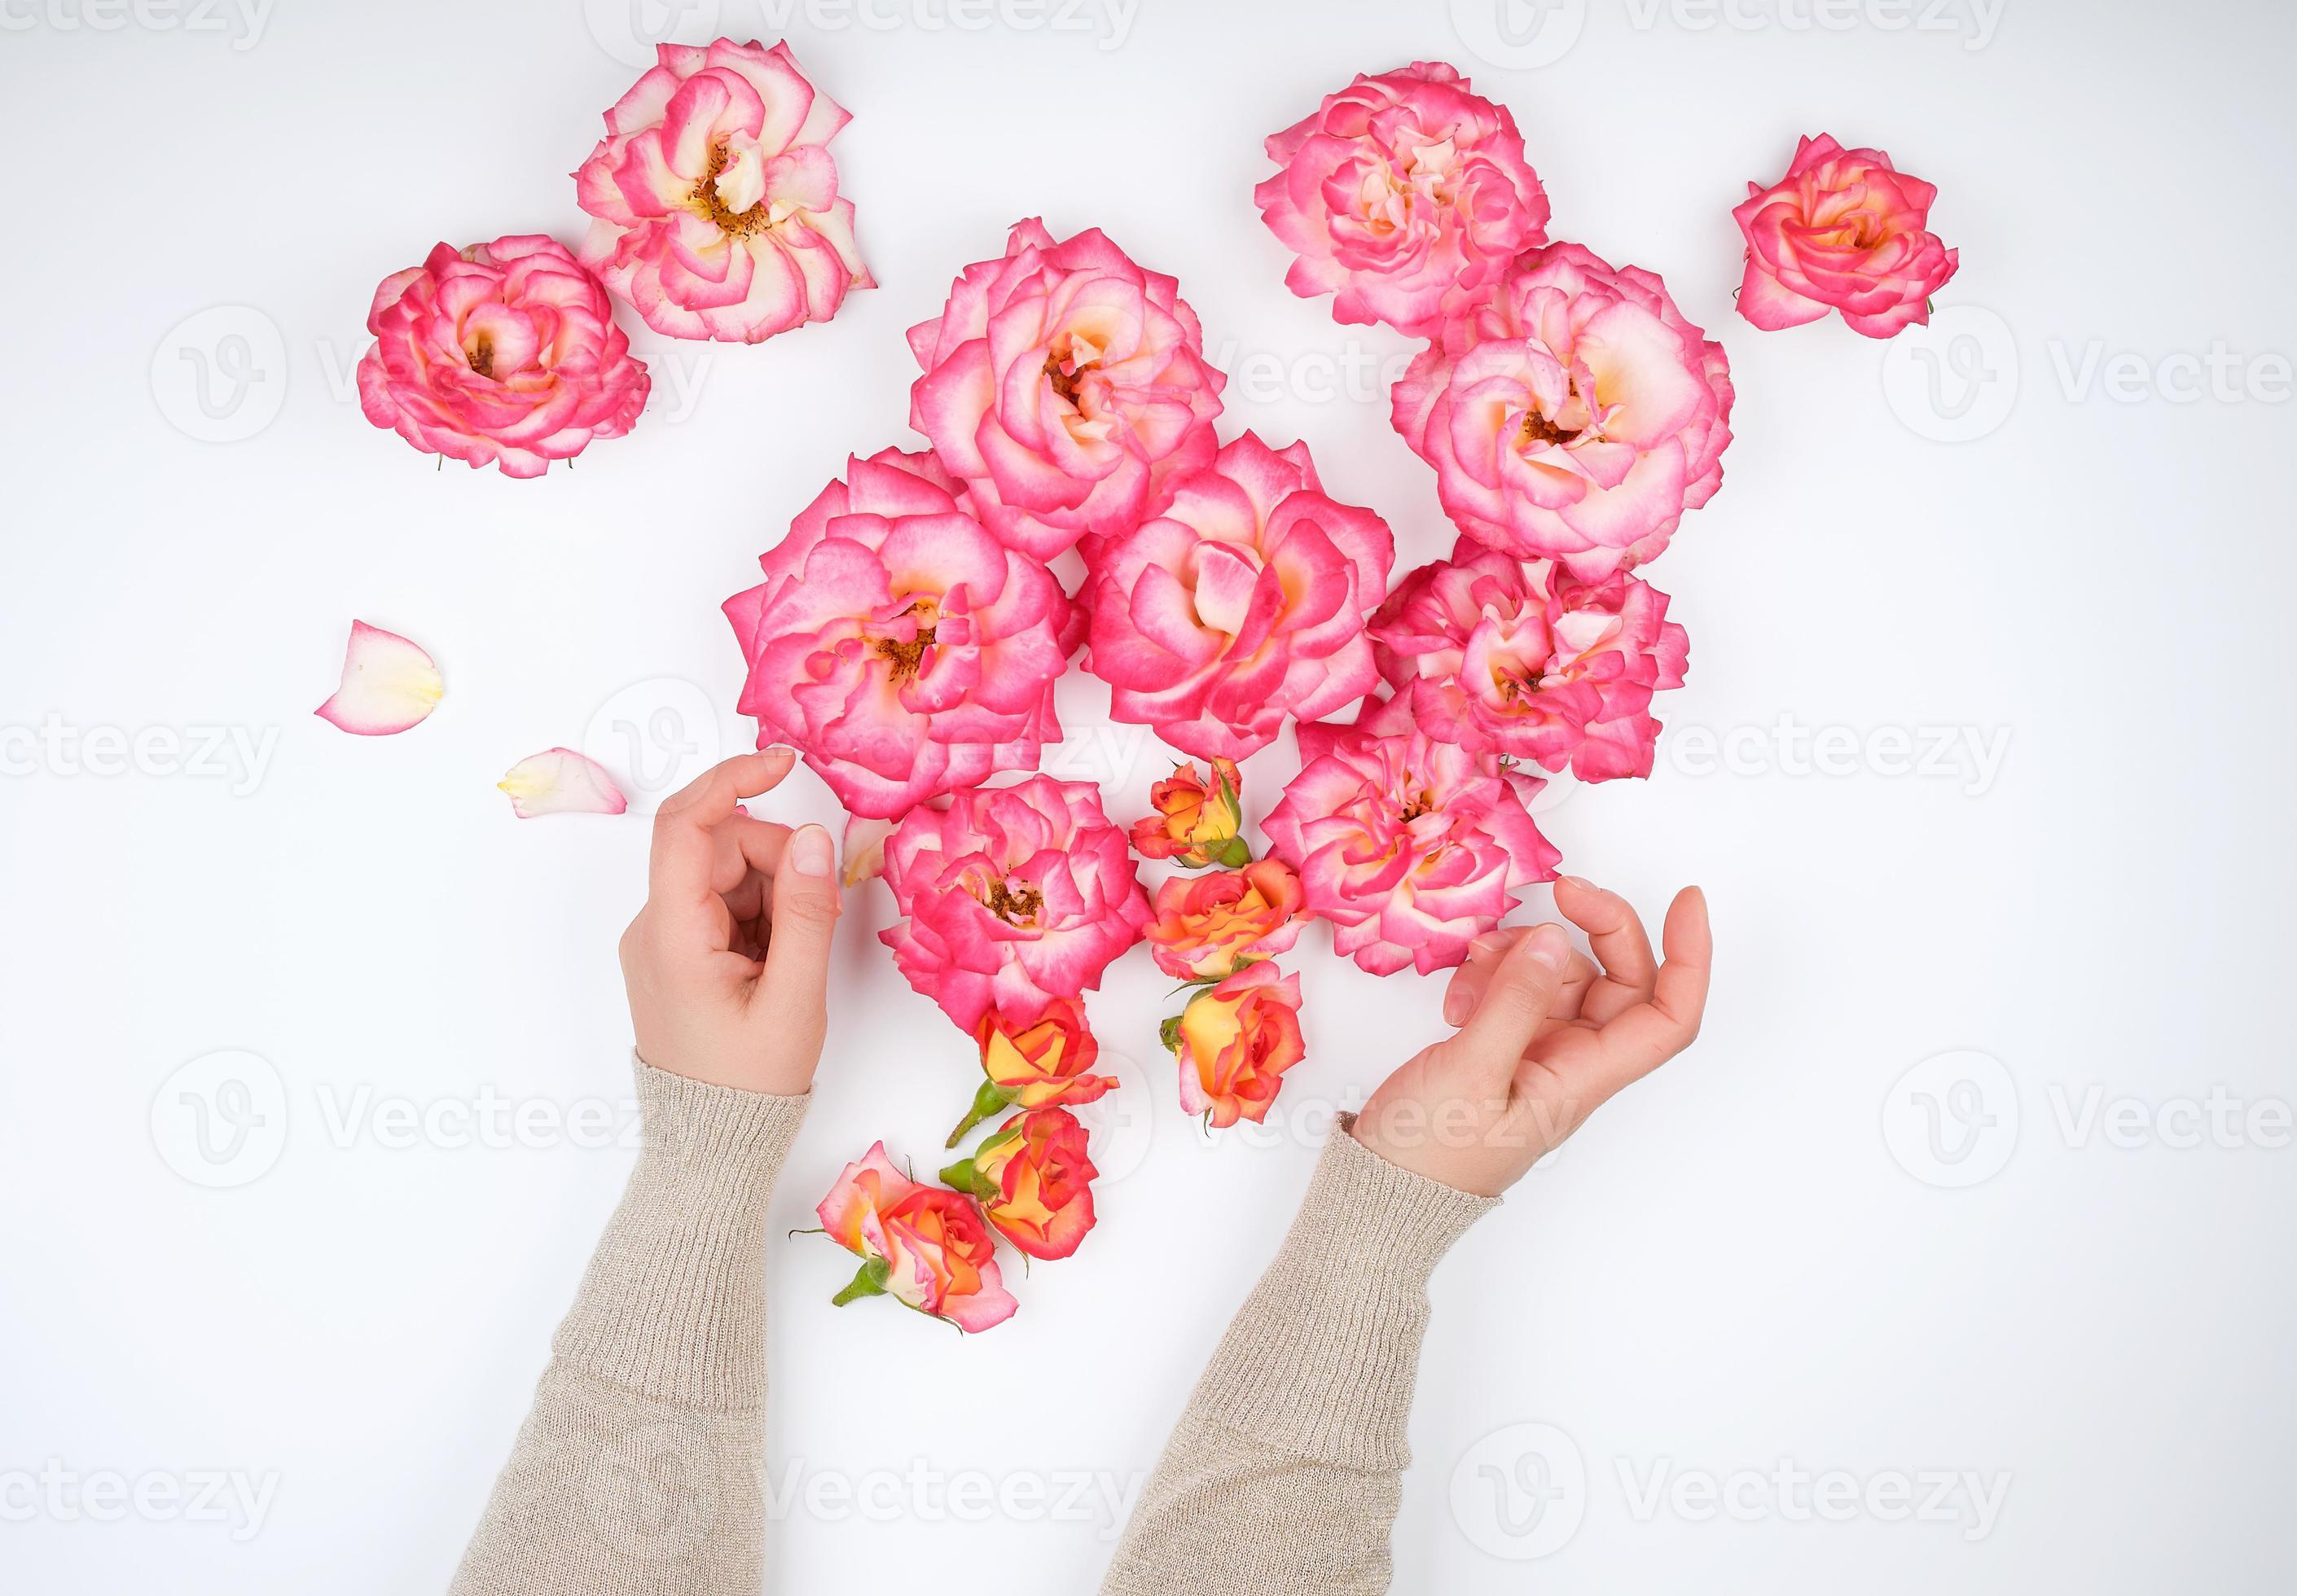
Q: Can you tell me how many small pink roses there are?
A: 1